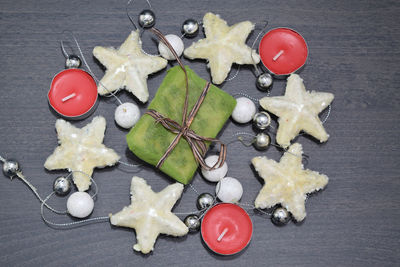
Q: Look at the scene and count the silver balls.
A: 11